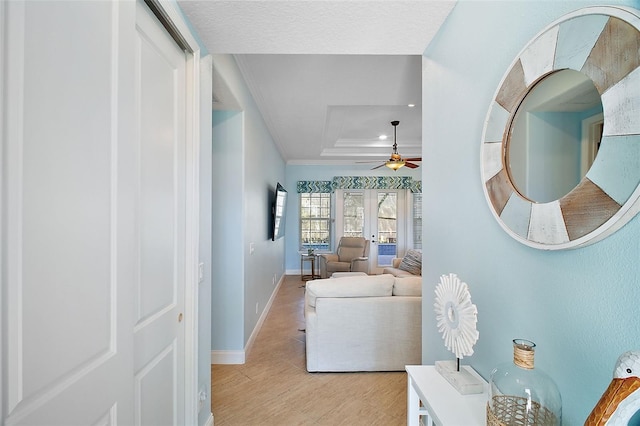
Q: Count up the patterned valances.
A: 3